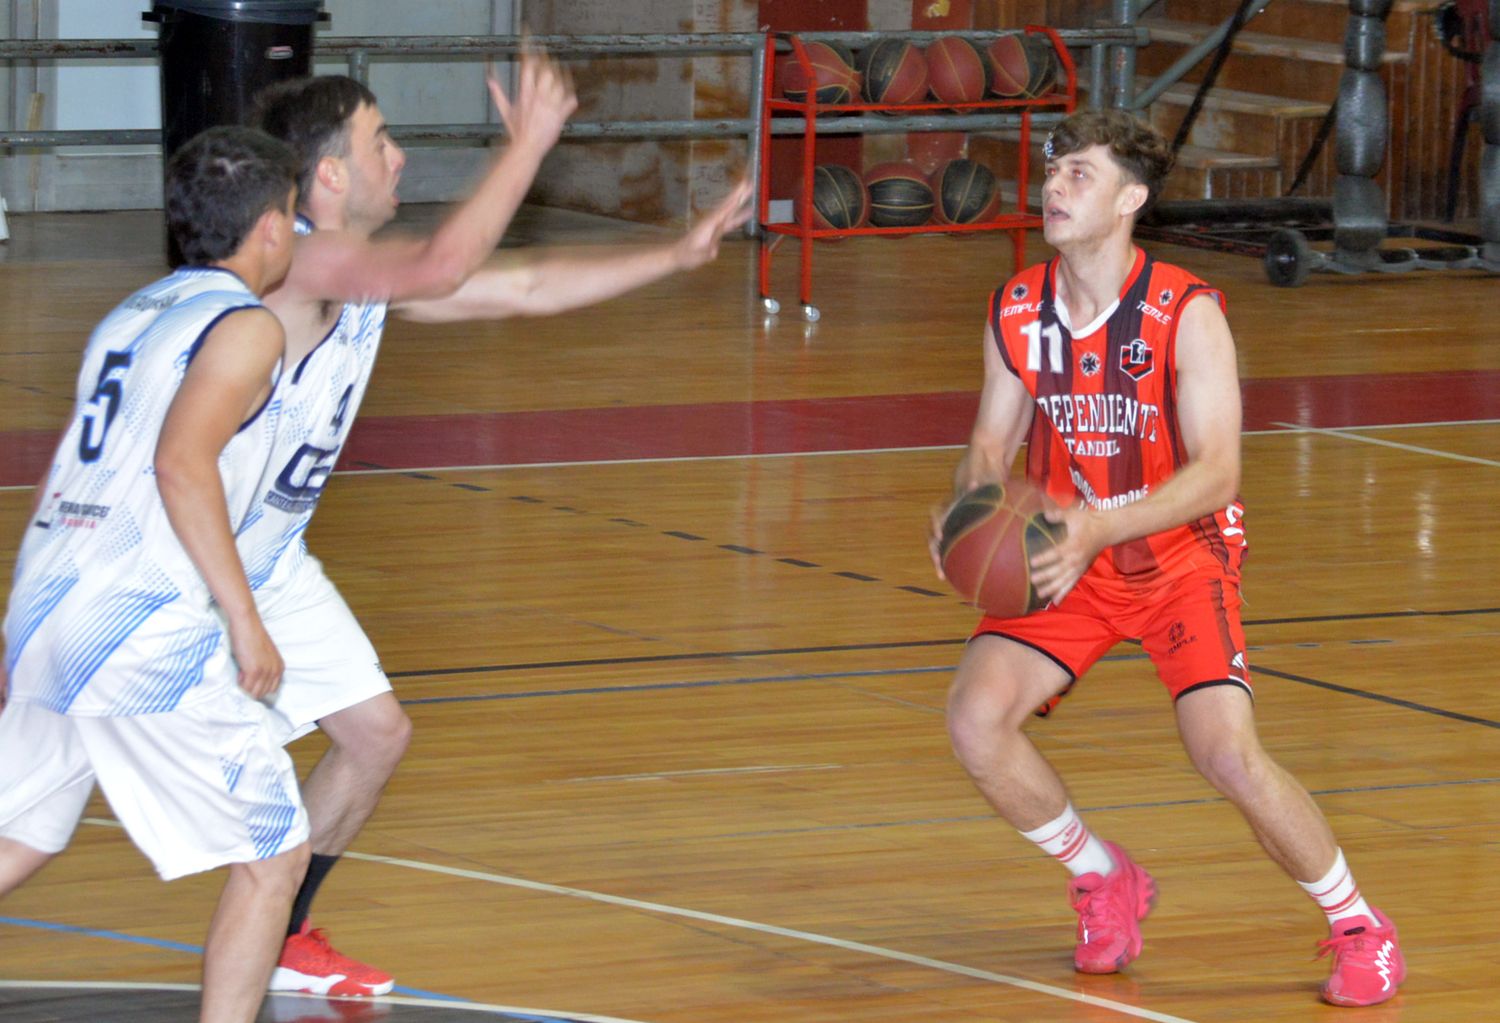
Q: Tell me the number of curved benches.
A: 0